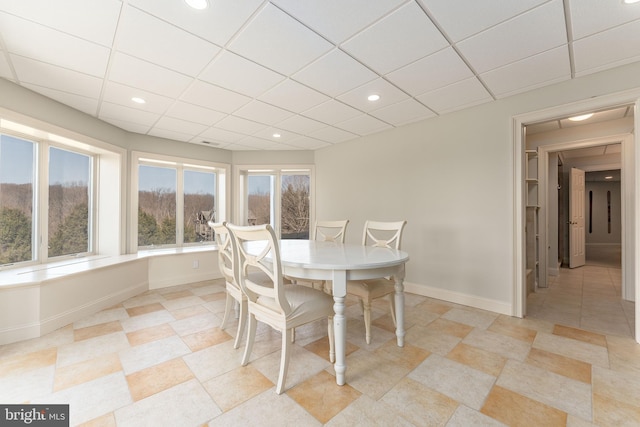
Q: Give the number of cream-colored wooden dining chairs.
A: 4